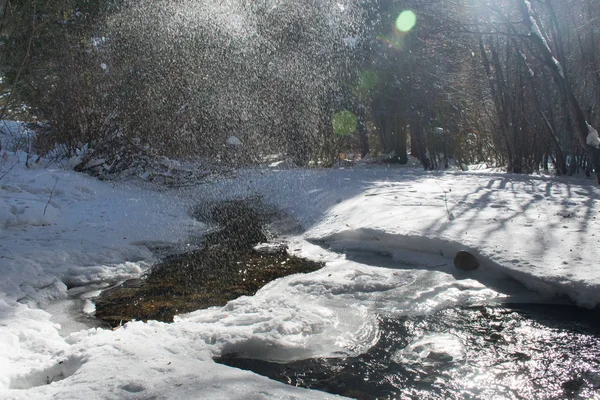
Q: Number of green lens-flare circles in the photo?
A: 3